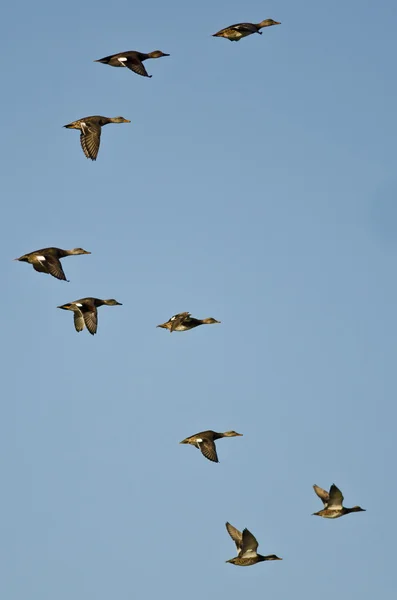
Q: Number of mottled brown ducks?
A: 9